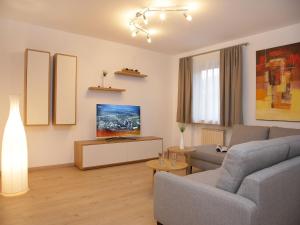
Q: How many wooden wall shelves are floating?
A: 2